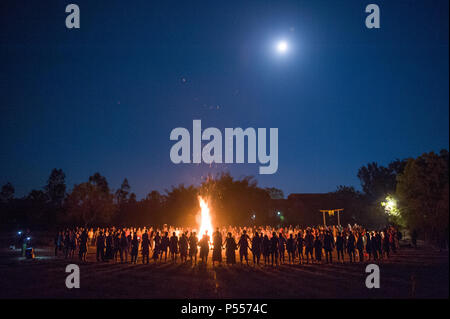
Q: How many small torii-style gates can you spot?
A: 1